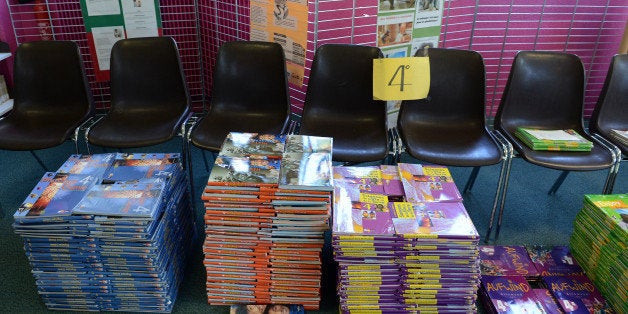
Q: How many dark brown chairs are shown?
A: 7